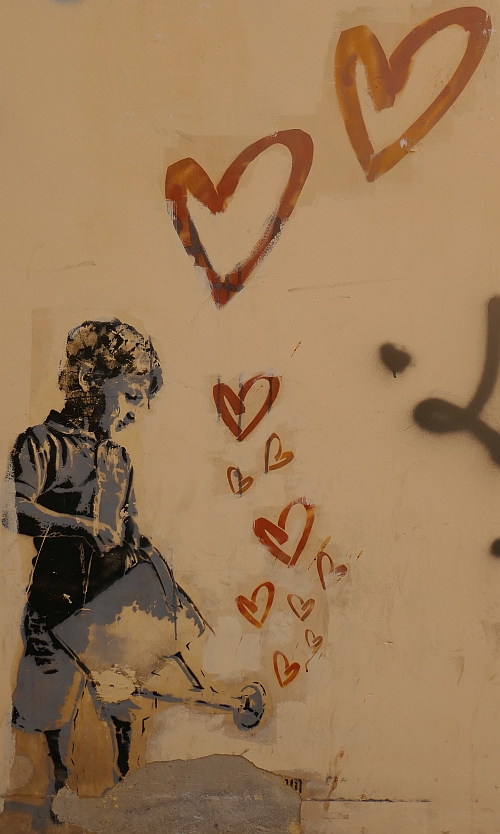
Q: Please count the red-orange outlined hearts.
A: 11